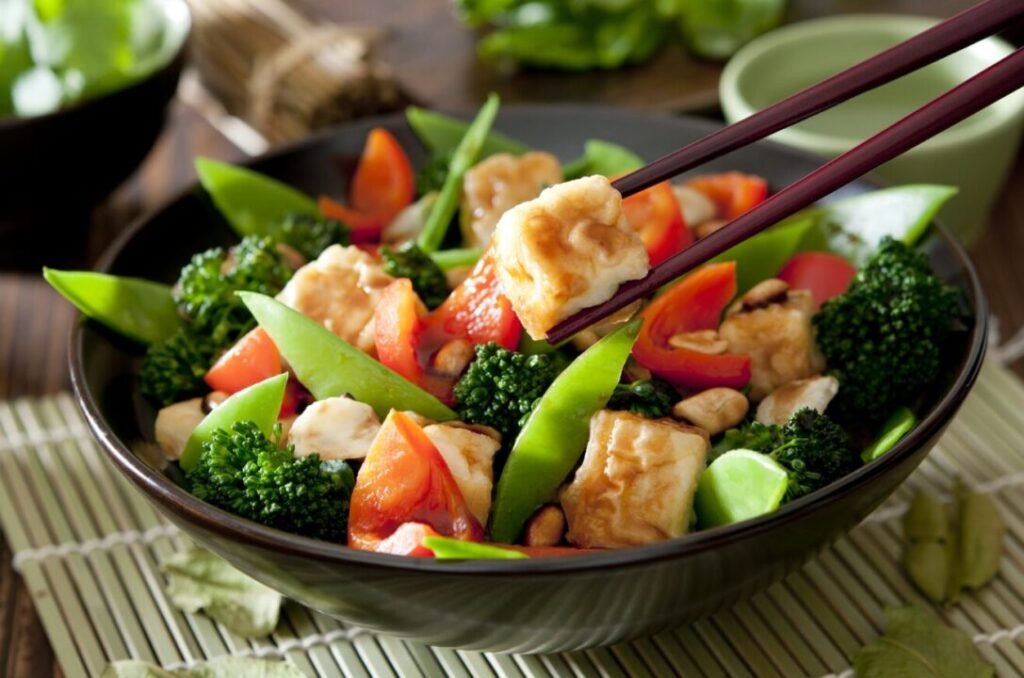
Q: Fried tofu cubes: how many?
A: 6